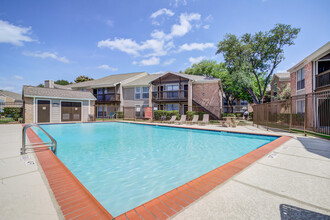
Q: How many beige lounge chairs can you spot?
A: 4